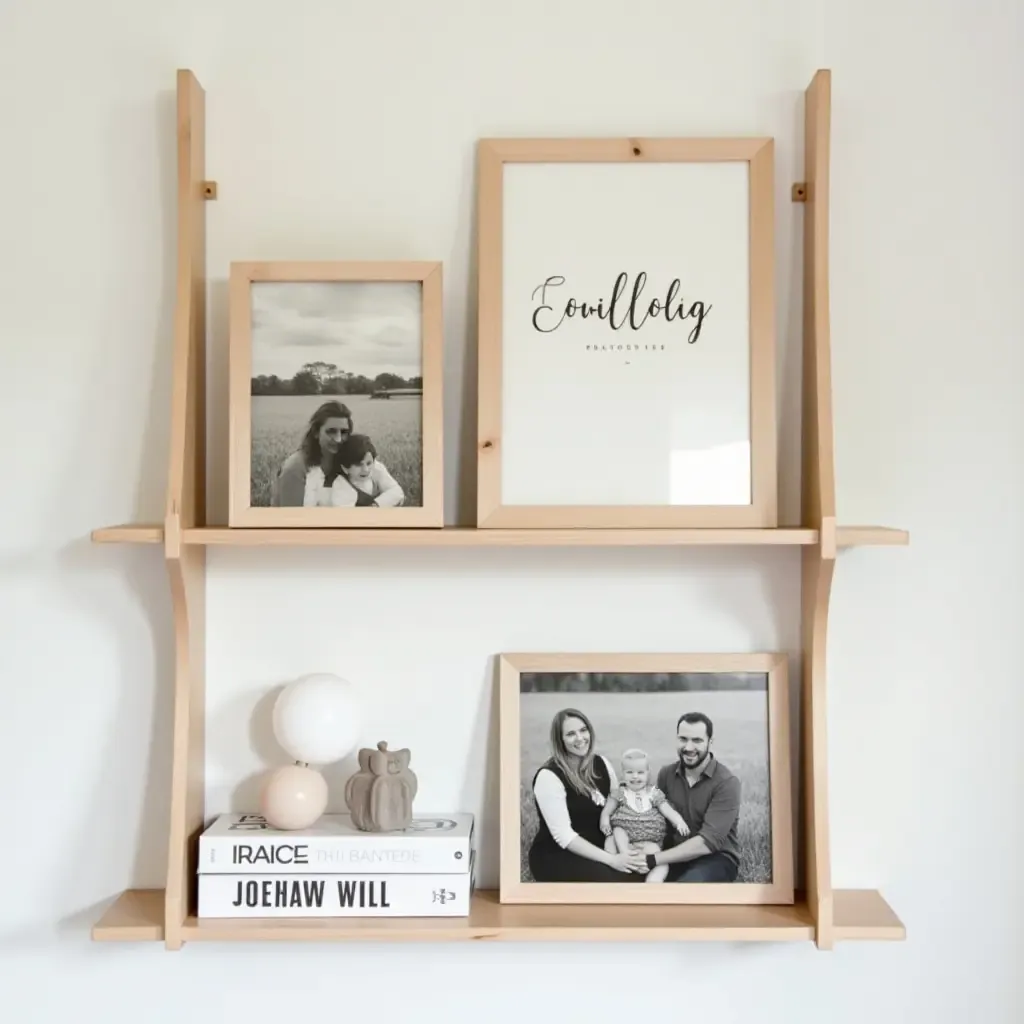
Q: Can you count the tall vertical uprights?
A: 2